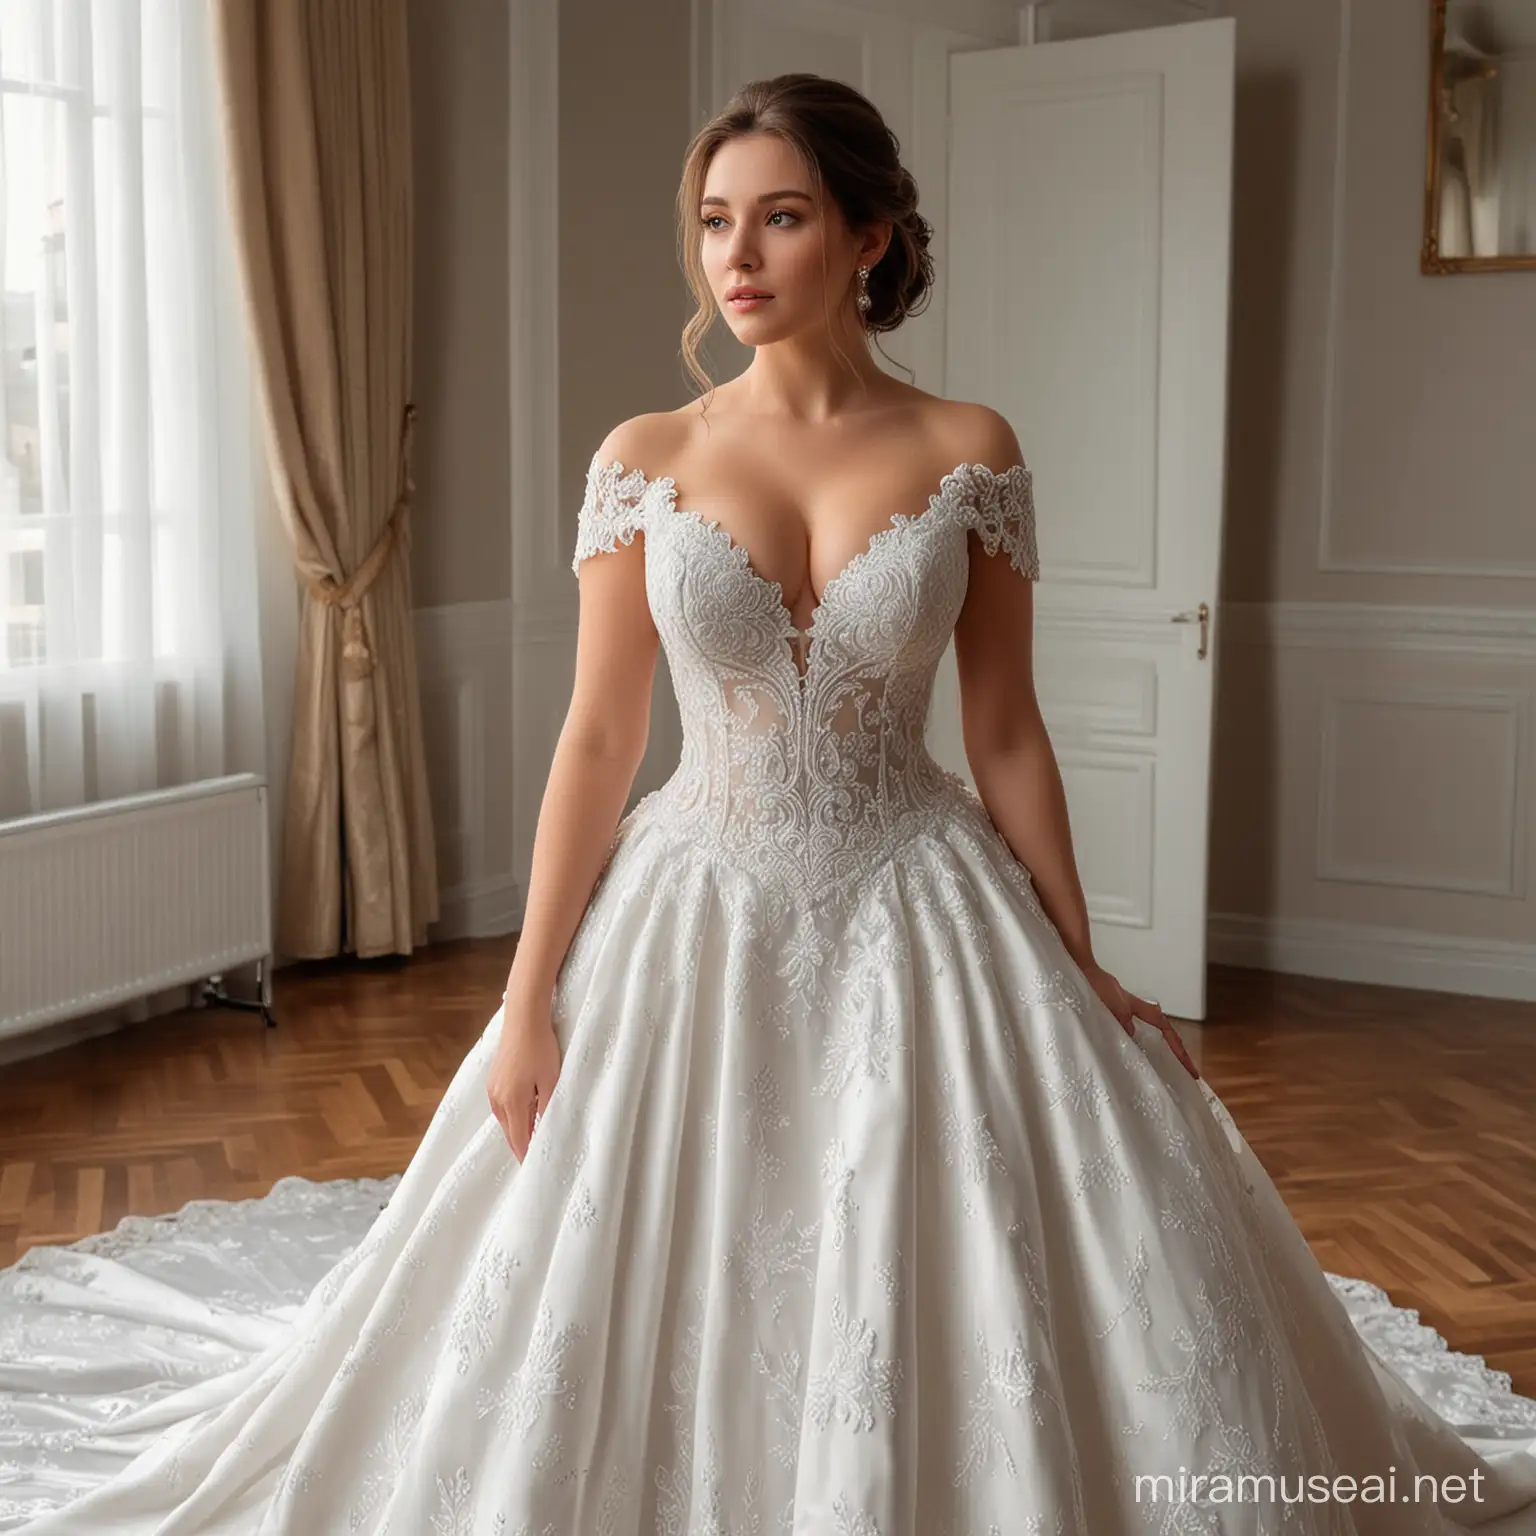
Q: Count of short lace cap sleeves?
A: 2